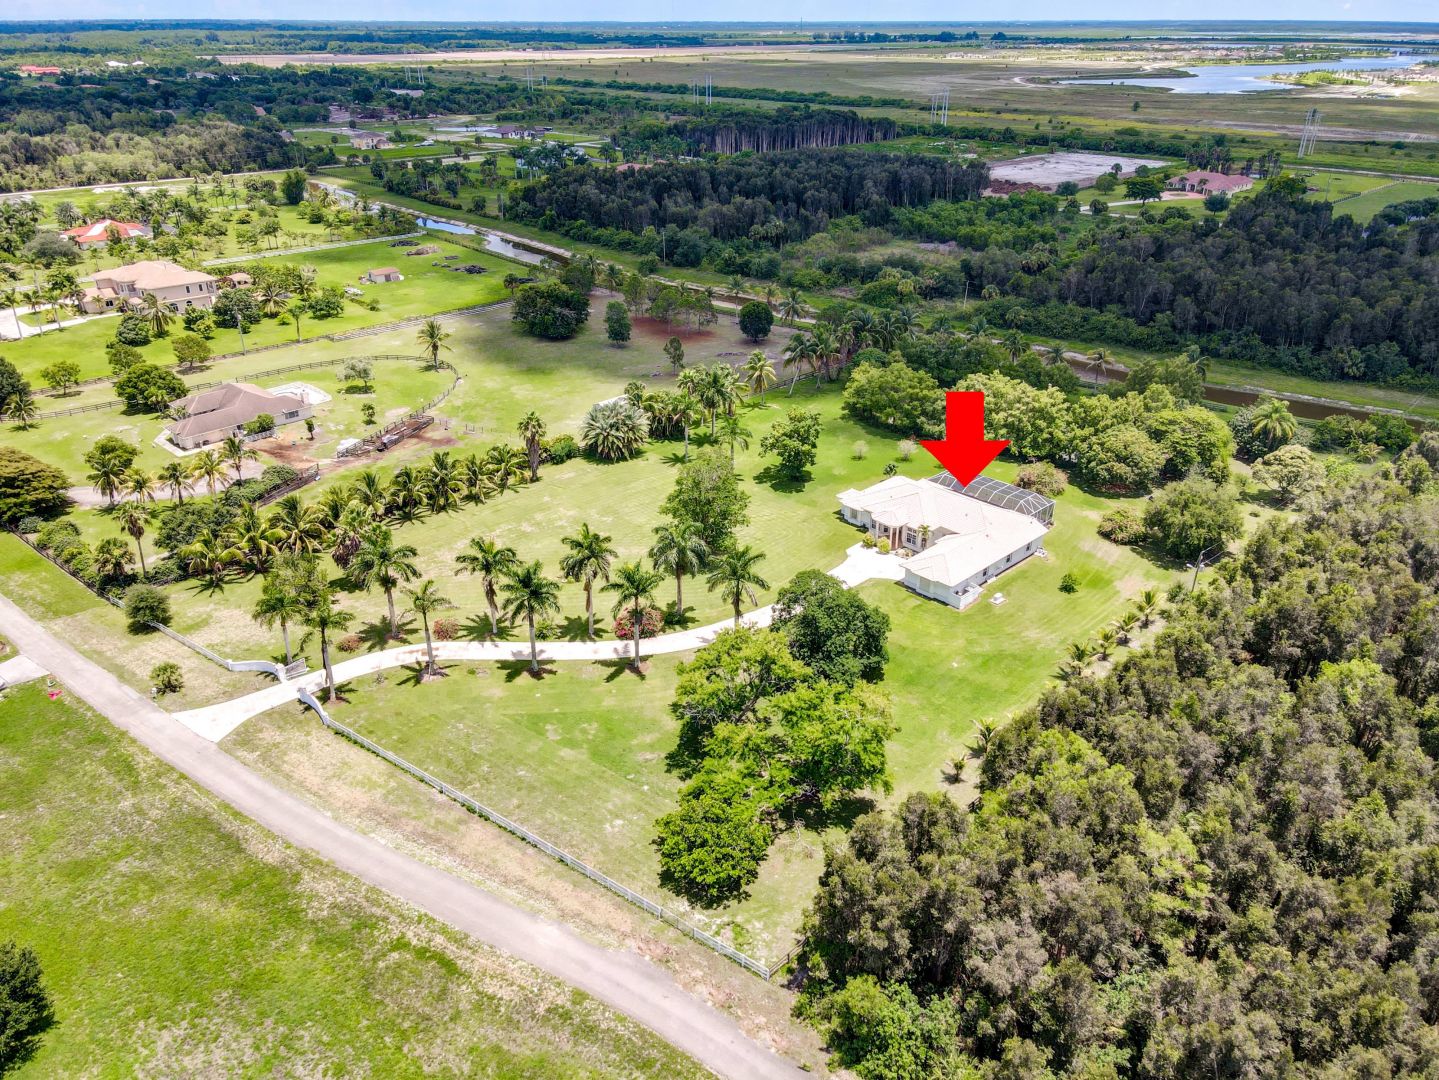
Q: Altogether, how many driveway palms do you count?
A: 10